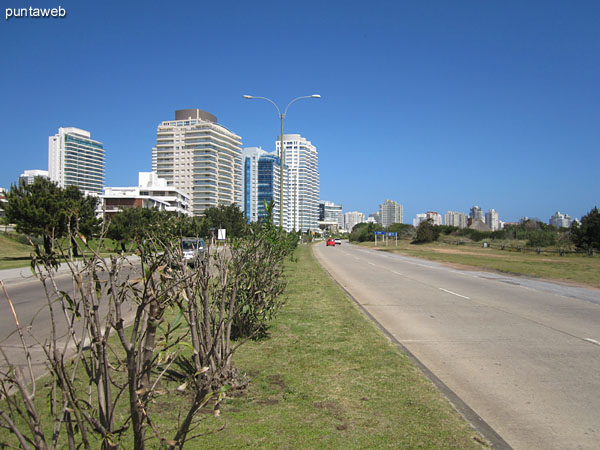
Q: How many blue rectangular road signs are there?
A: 2